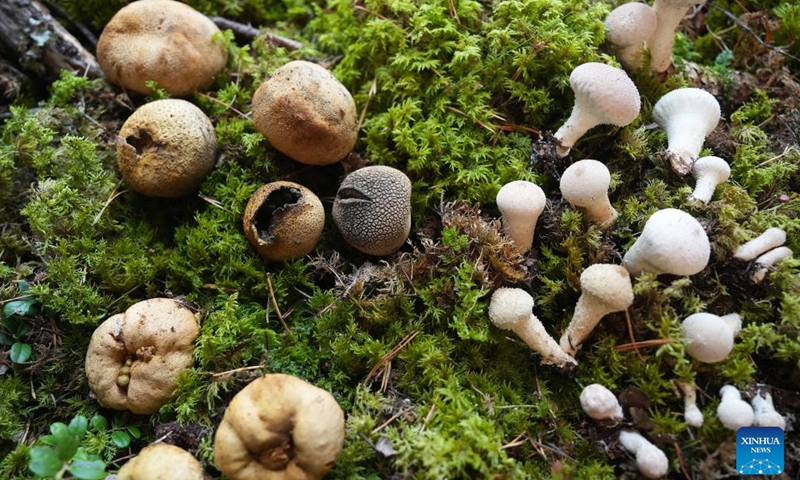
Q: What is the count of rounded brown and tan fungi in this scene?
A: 8